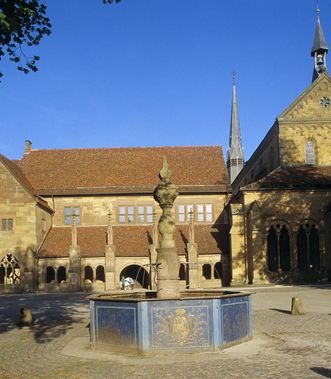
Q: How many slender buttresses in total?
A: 4